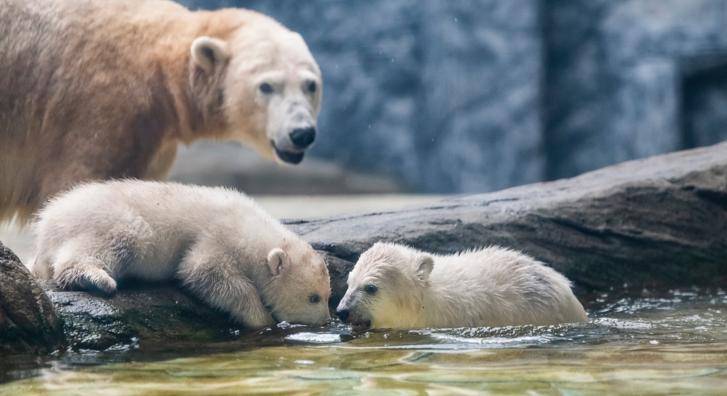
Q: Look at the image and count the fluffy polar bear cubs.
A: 2